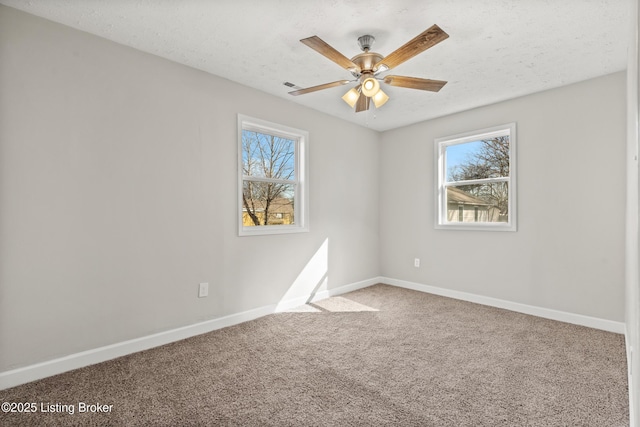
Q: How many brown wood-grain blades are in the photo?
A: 5